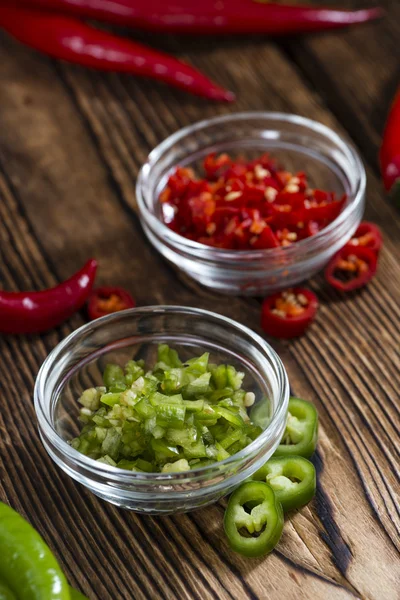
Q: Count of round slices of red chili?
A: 4